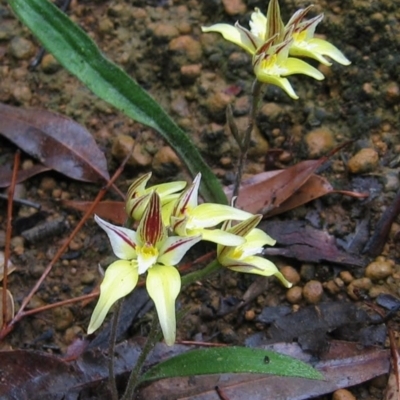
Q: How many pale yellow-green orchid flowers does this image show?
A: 7